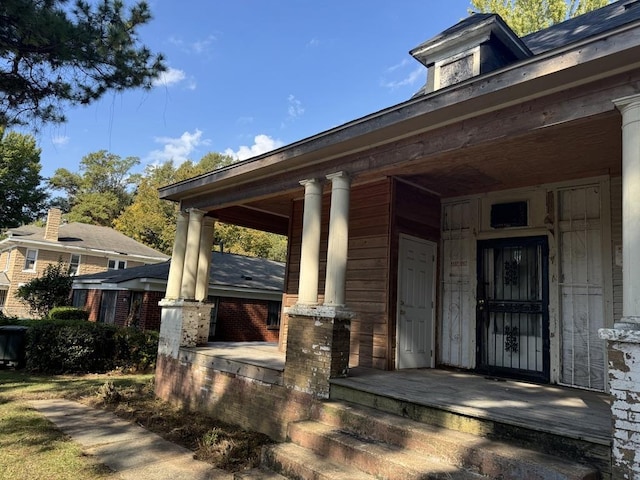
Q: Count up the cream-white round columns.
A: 6